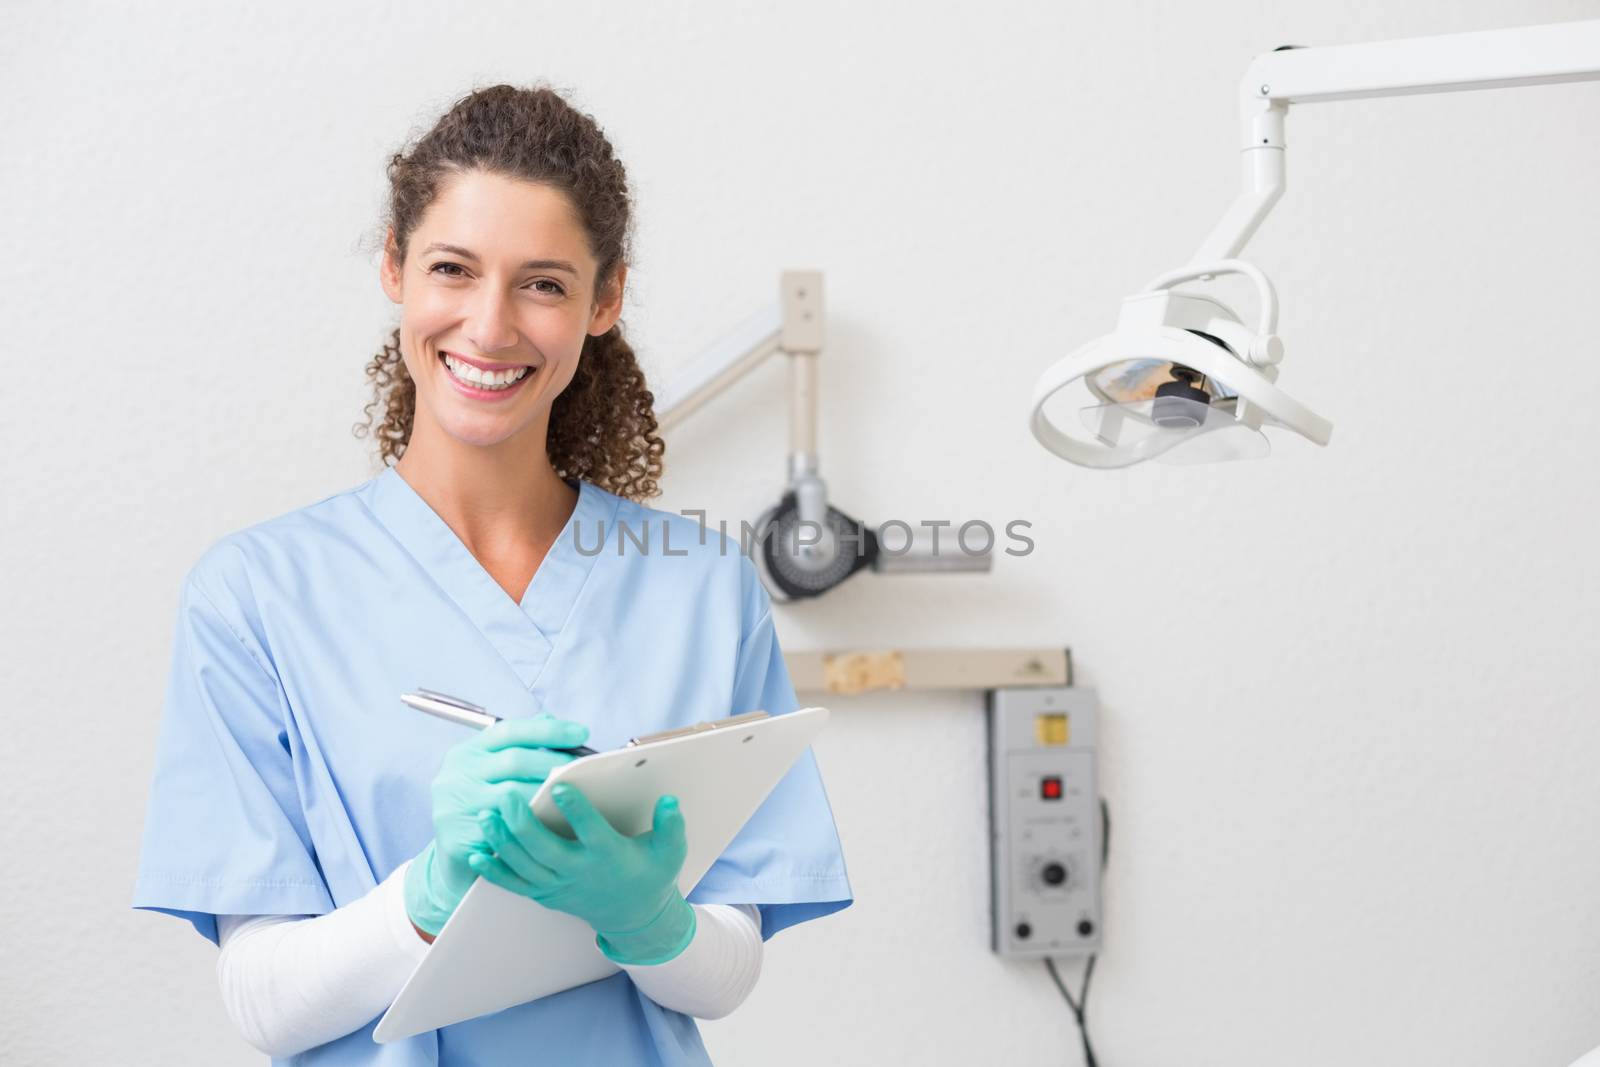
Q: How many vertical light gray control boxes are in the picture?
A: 1